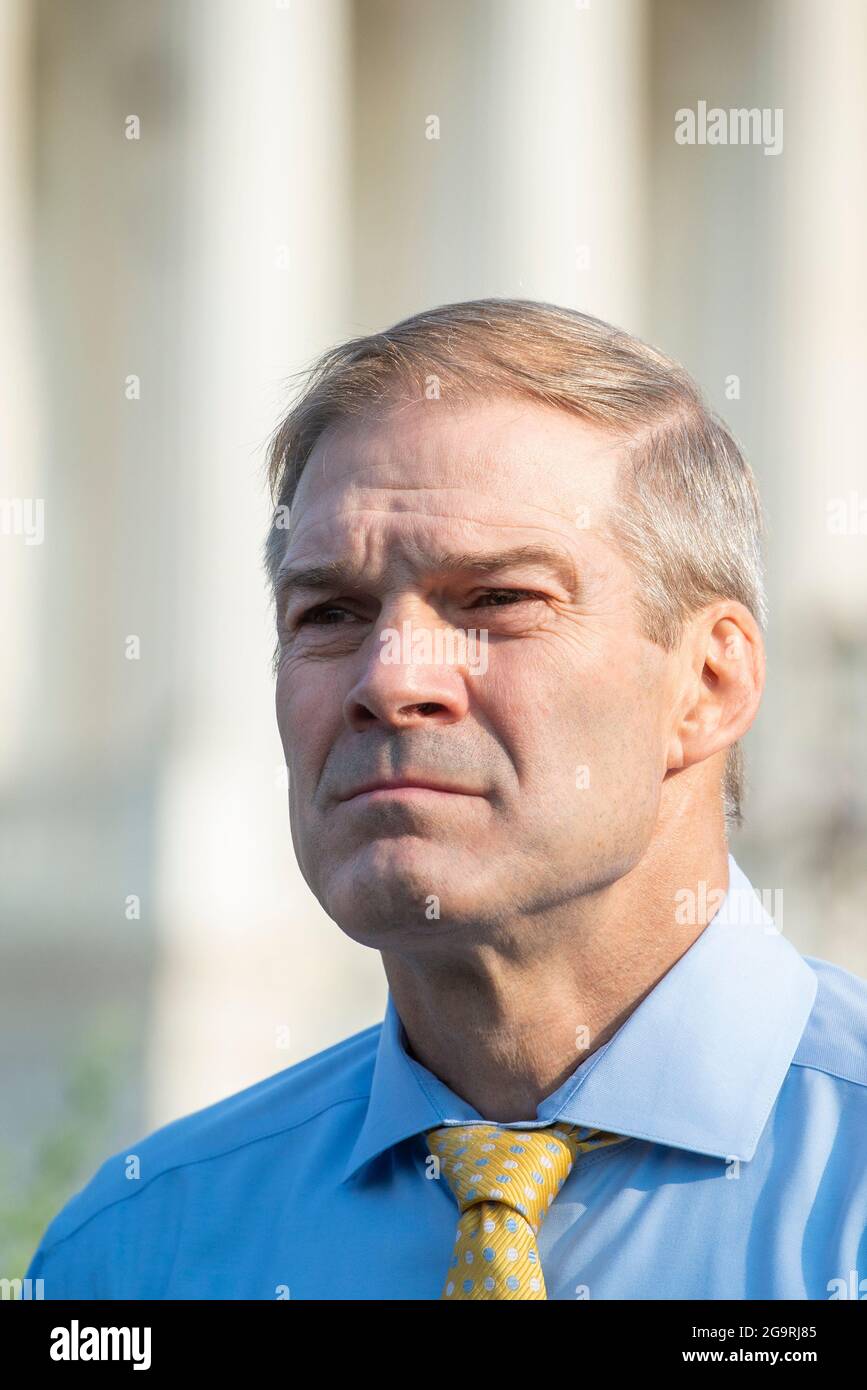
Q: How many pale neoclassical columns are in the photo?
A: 4